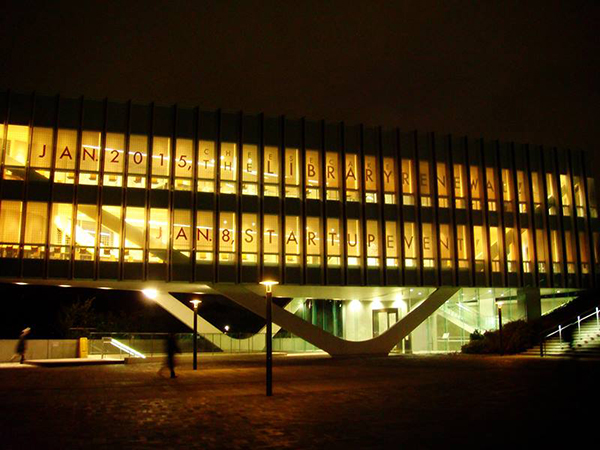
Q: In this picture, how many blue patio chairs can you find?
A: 0